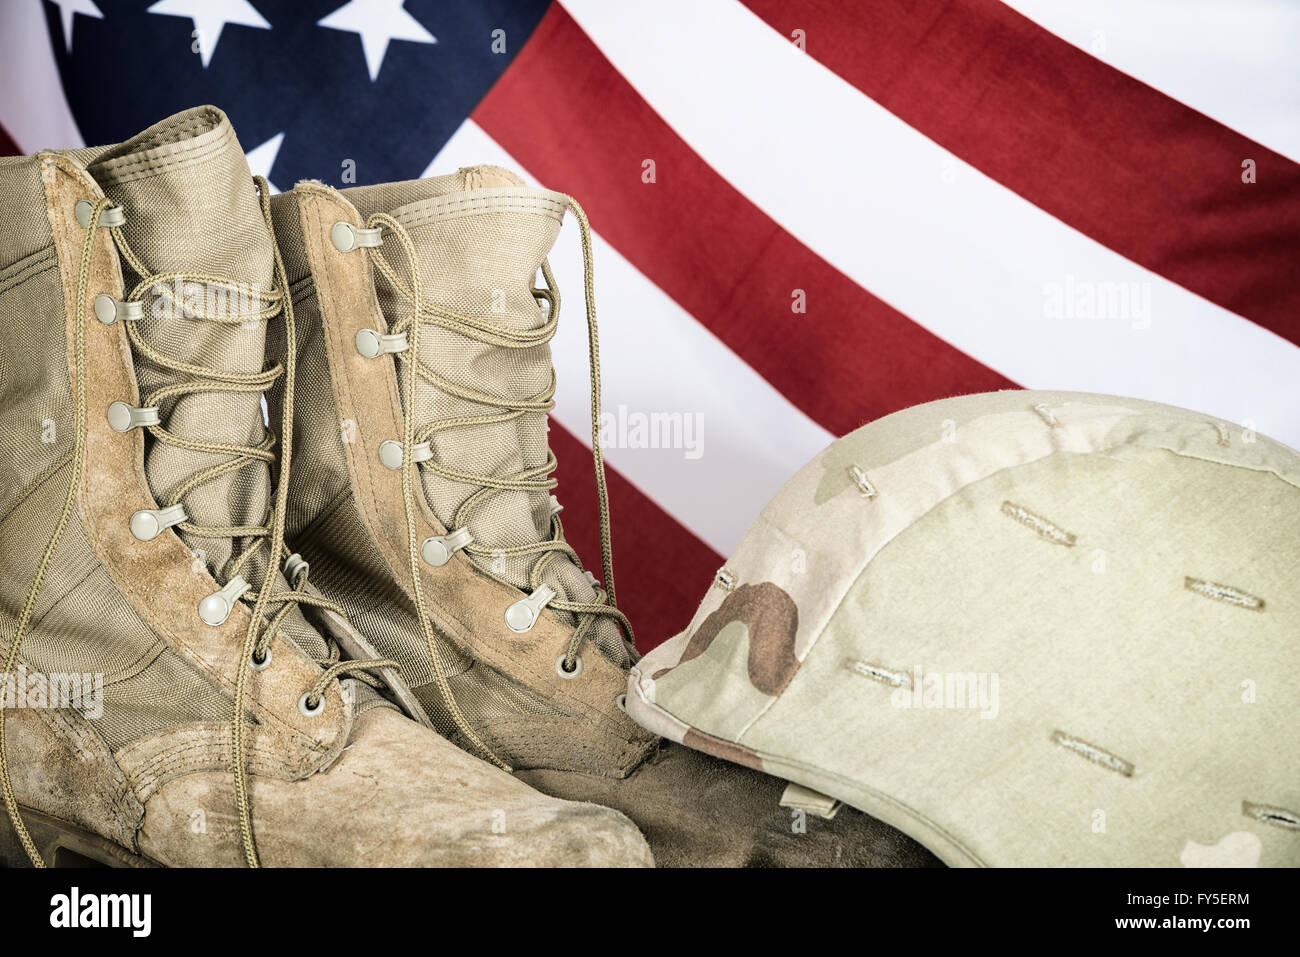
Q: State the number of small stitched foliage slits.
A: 9